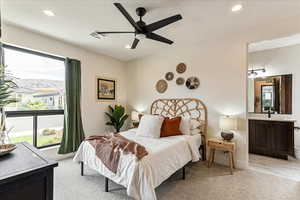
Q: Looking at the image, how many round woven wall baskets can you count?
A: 5